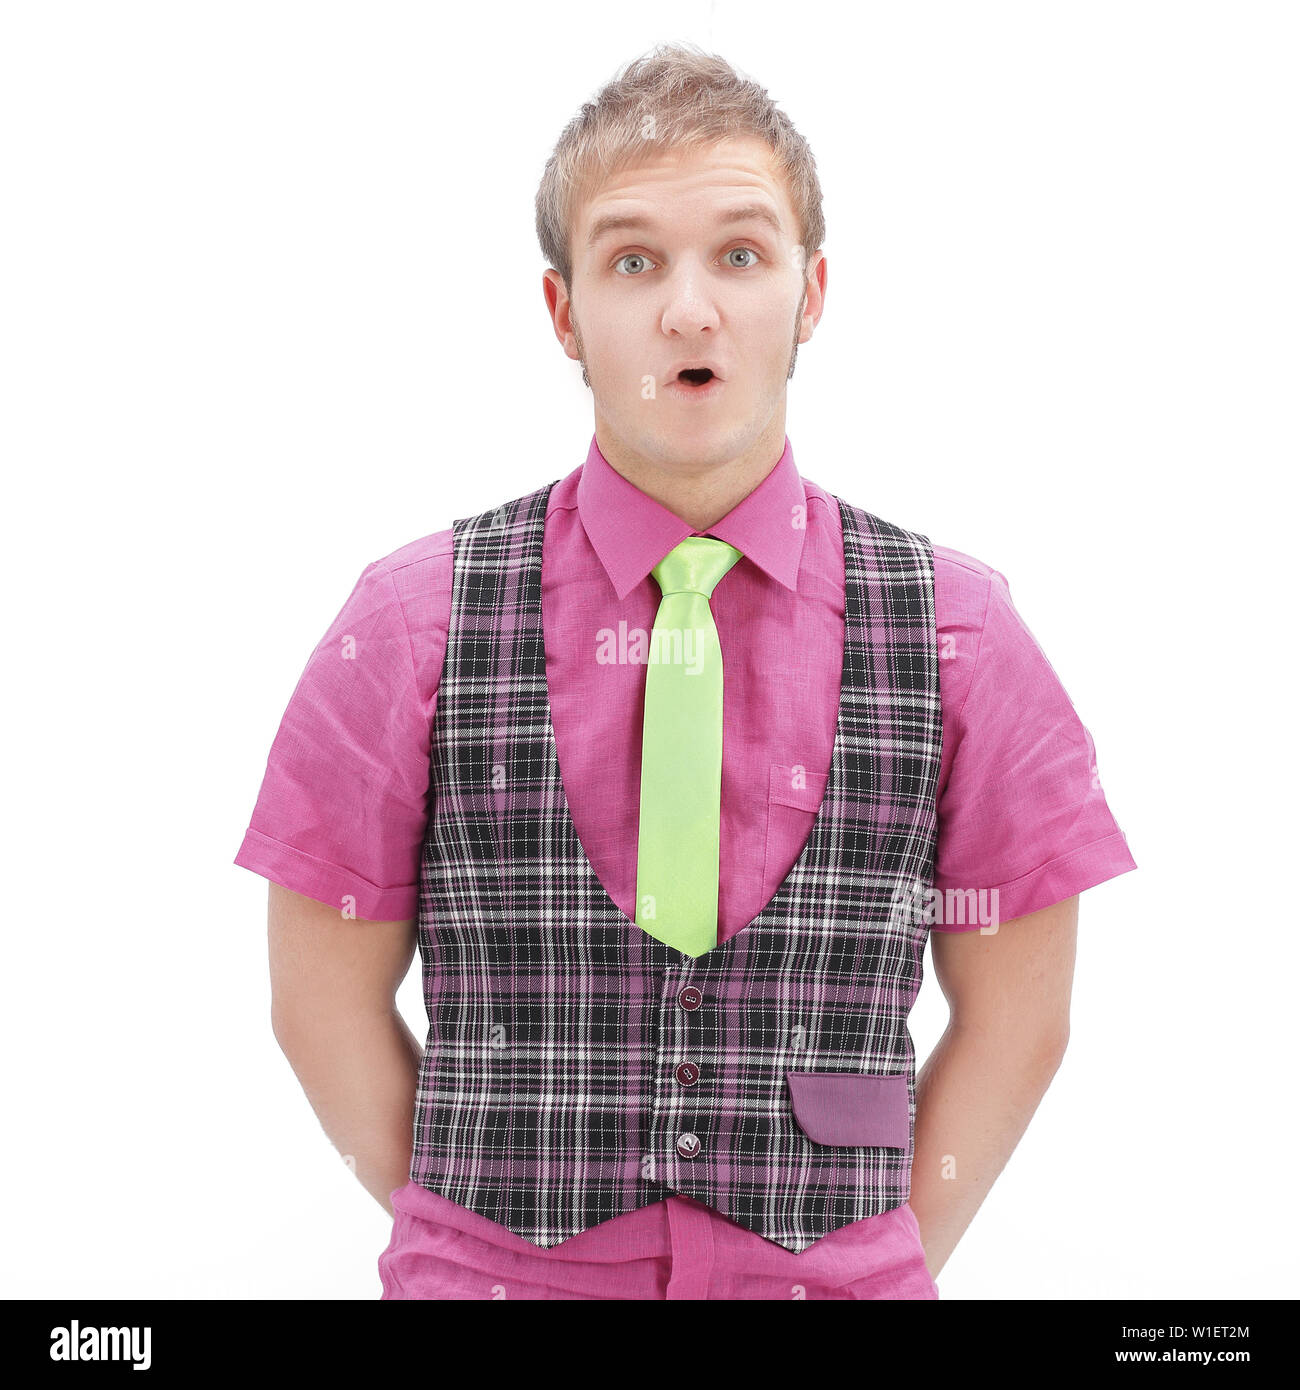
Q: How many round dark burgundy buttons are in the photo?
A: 3